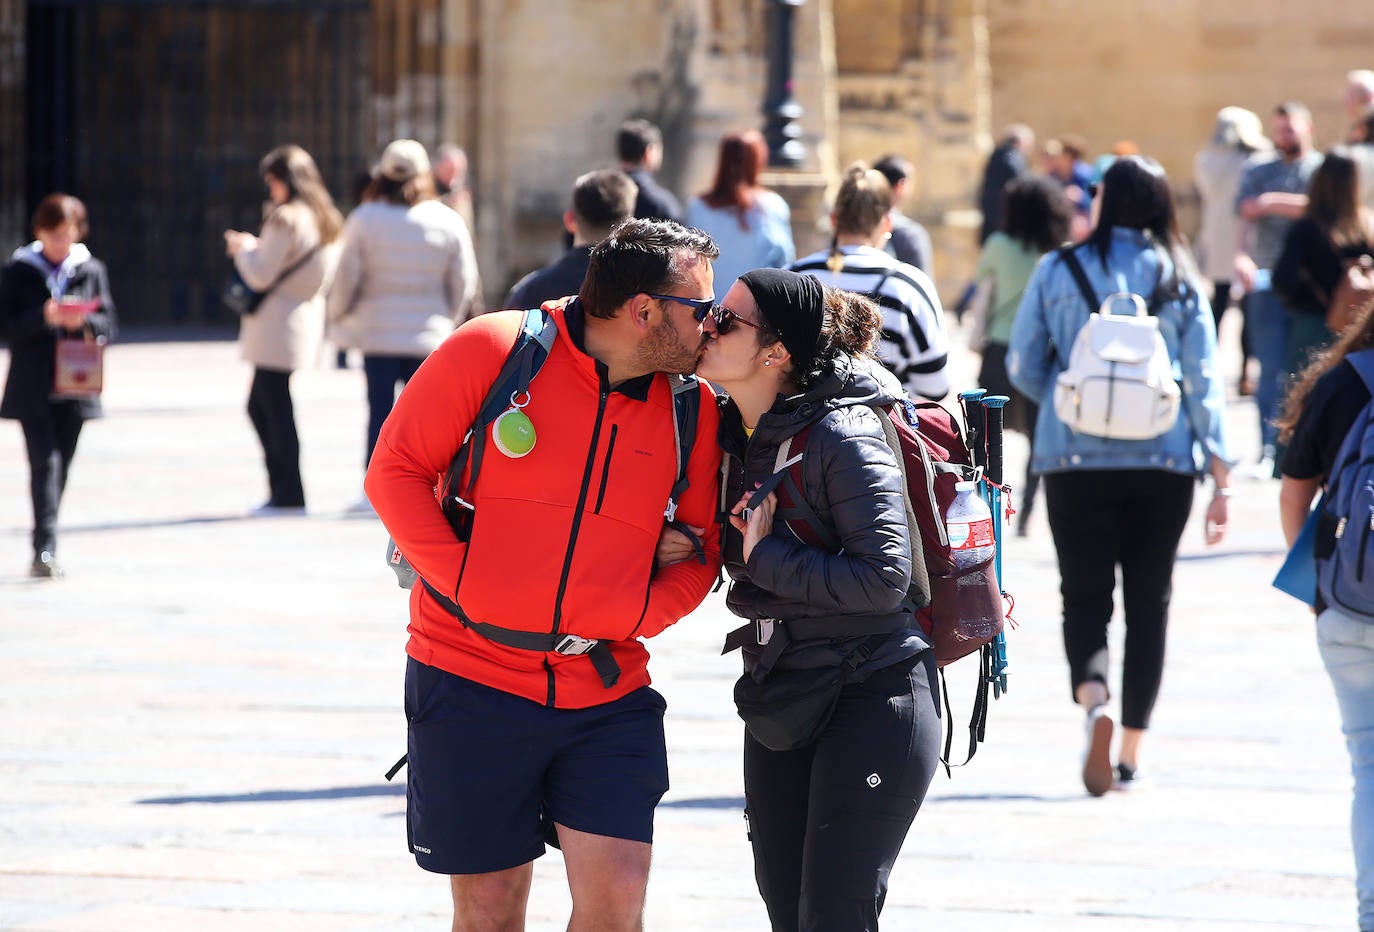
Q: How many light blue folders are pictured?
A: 1